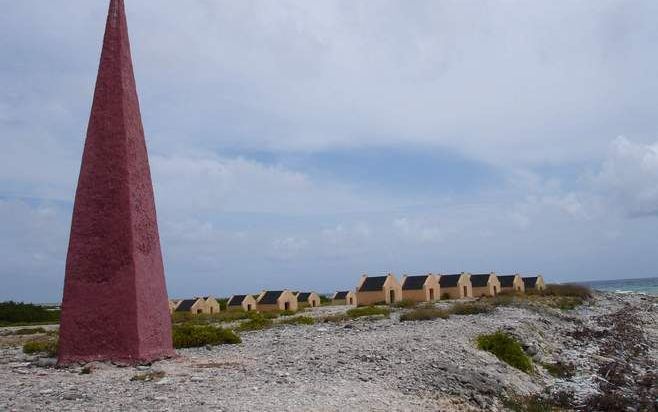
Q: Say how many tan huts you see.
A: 13